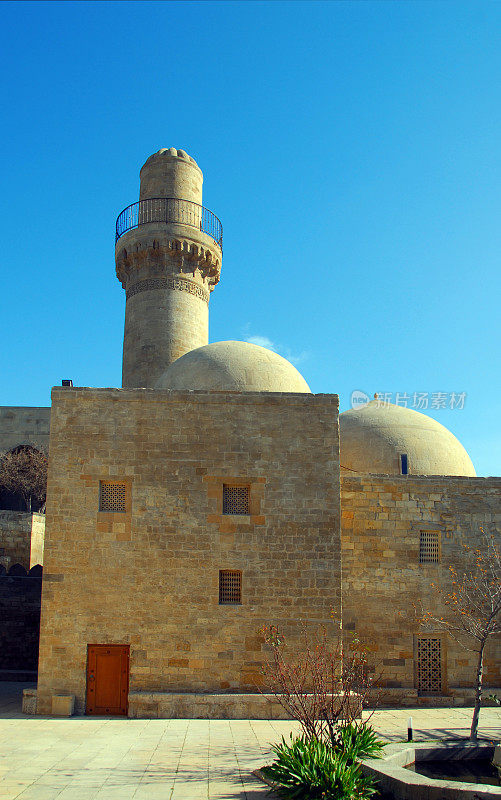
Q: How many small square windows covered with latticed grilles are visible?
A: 4